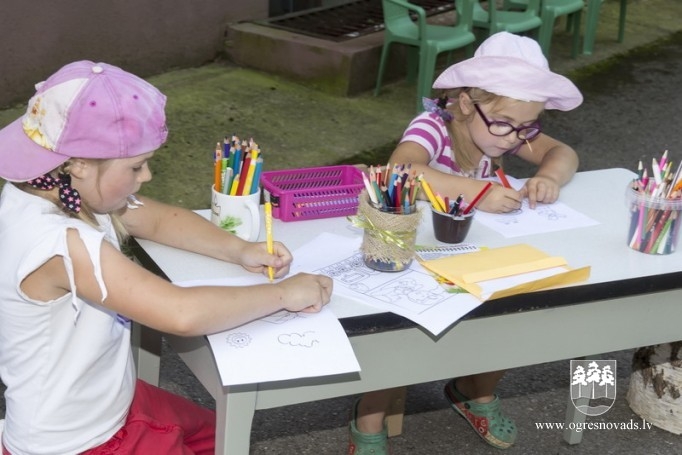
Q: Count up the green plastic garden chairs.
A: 4